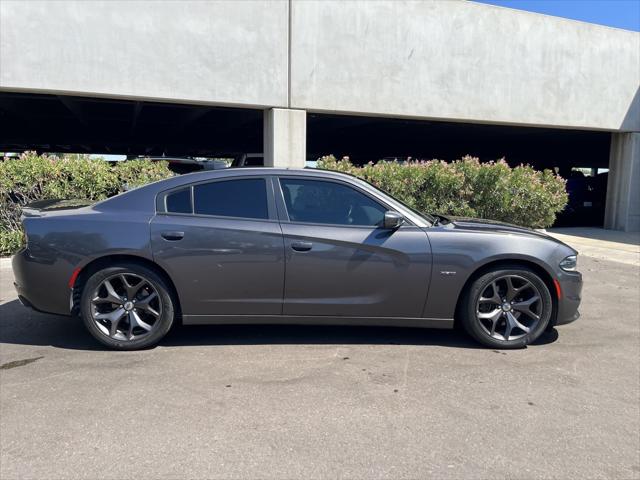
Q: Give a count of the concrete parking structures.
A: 1